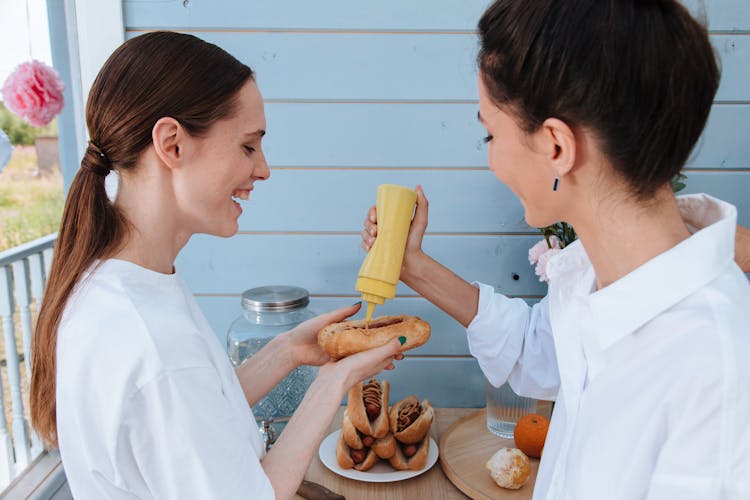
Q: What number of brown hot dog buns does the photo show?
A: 6